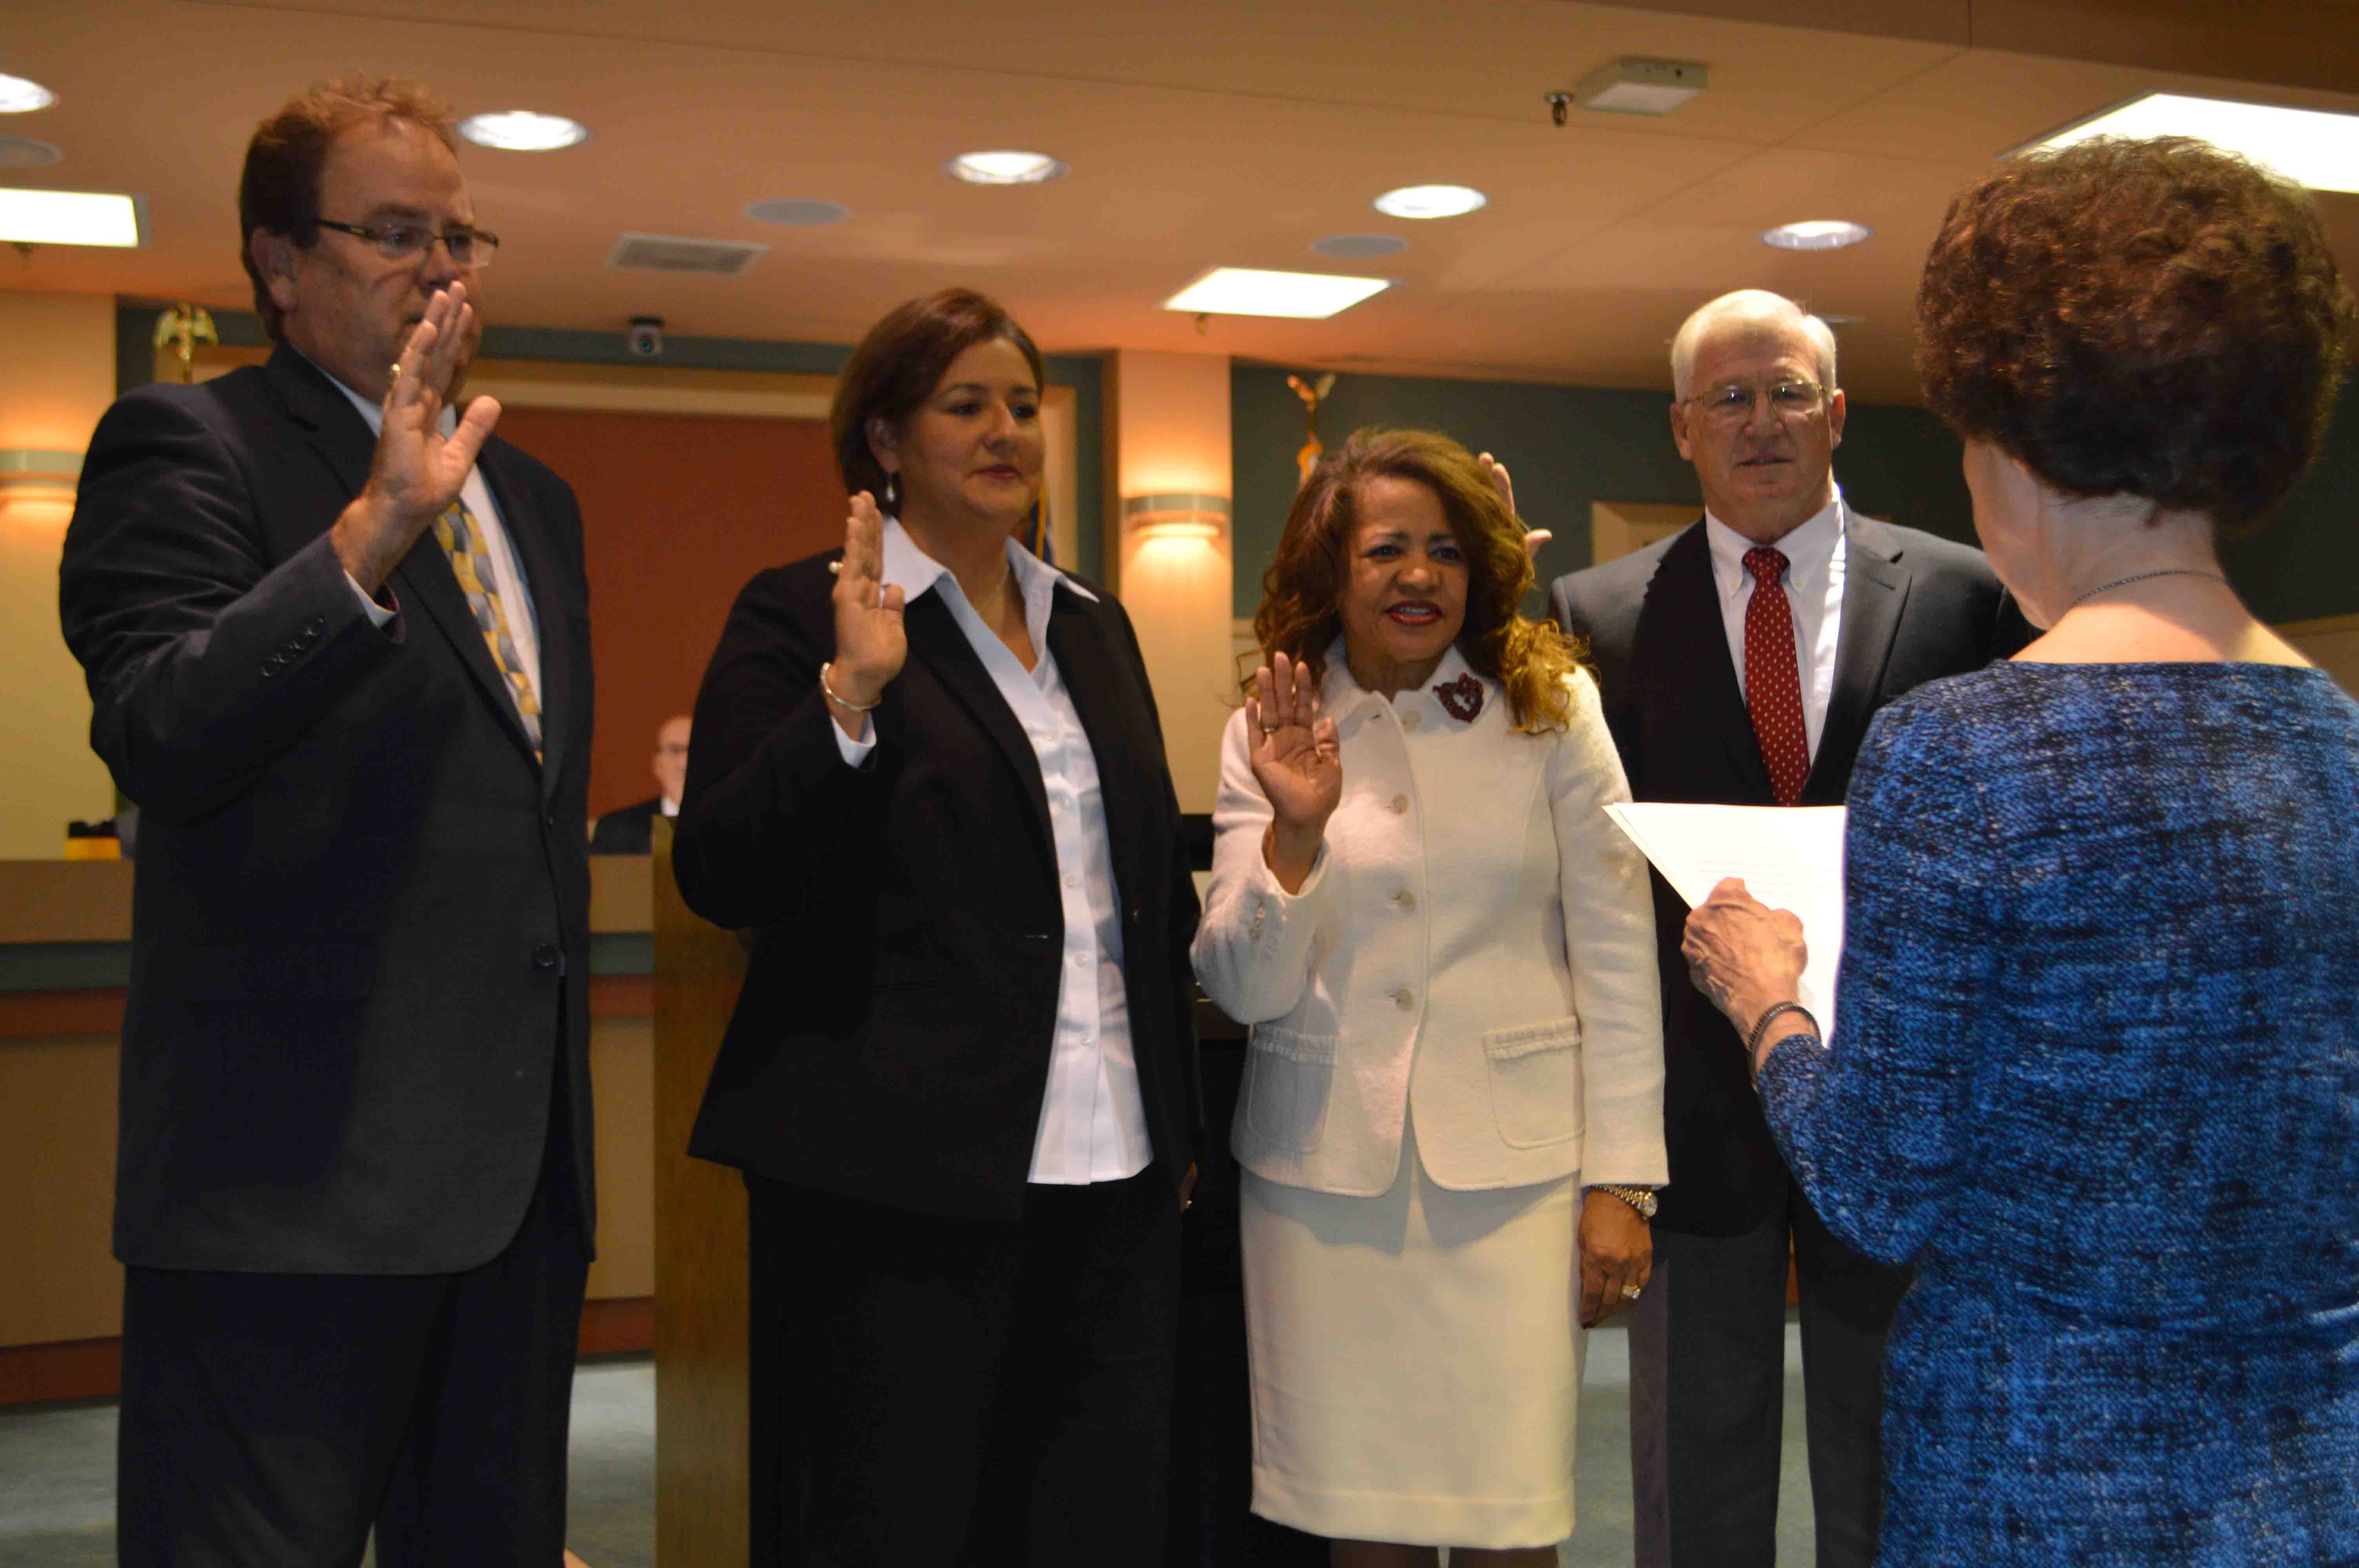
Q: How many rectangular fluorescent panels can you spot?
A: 3